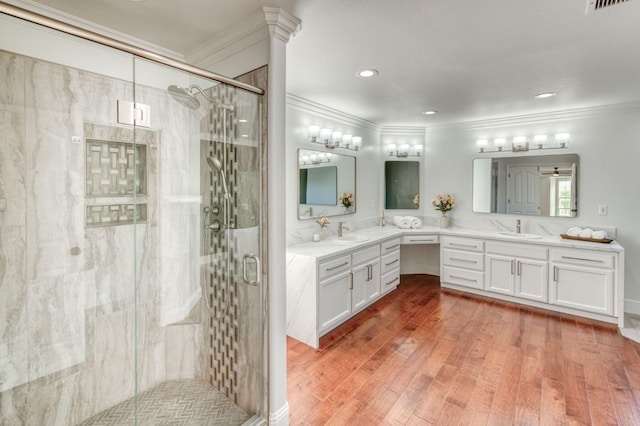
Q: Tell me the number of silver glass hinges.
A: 1